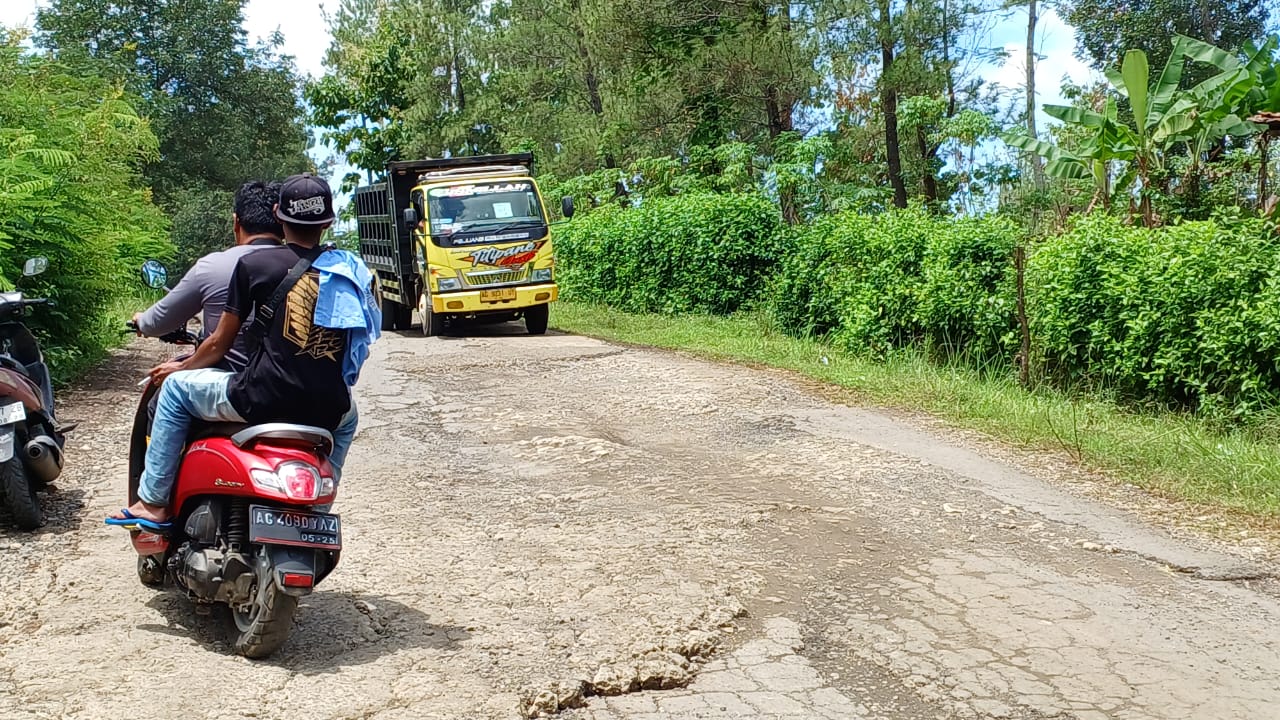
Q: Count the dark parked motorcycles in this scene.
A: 1